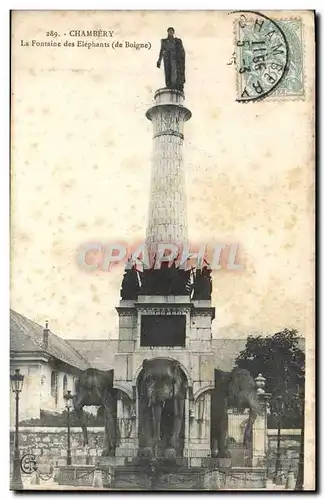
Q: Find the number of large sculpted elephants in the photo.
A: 3